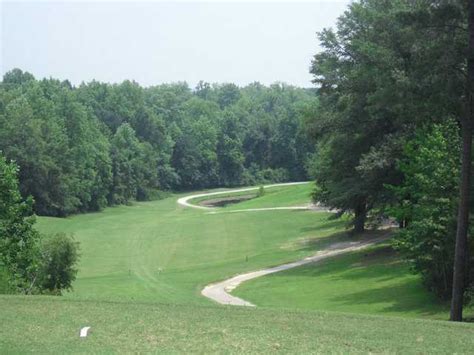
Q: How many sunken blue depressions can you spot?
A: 0